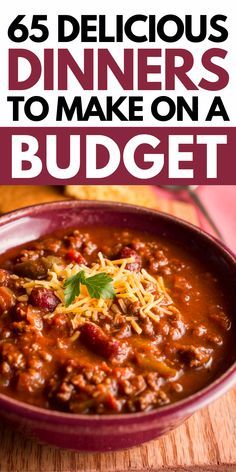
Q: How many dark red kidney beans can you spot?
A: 3